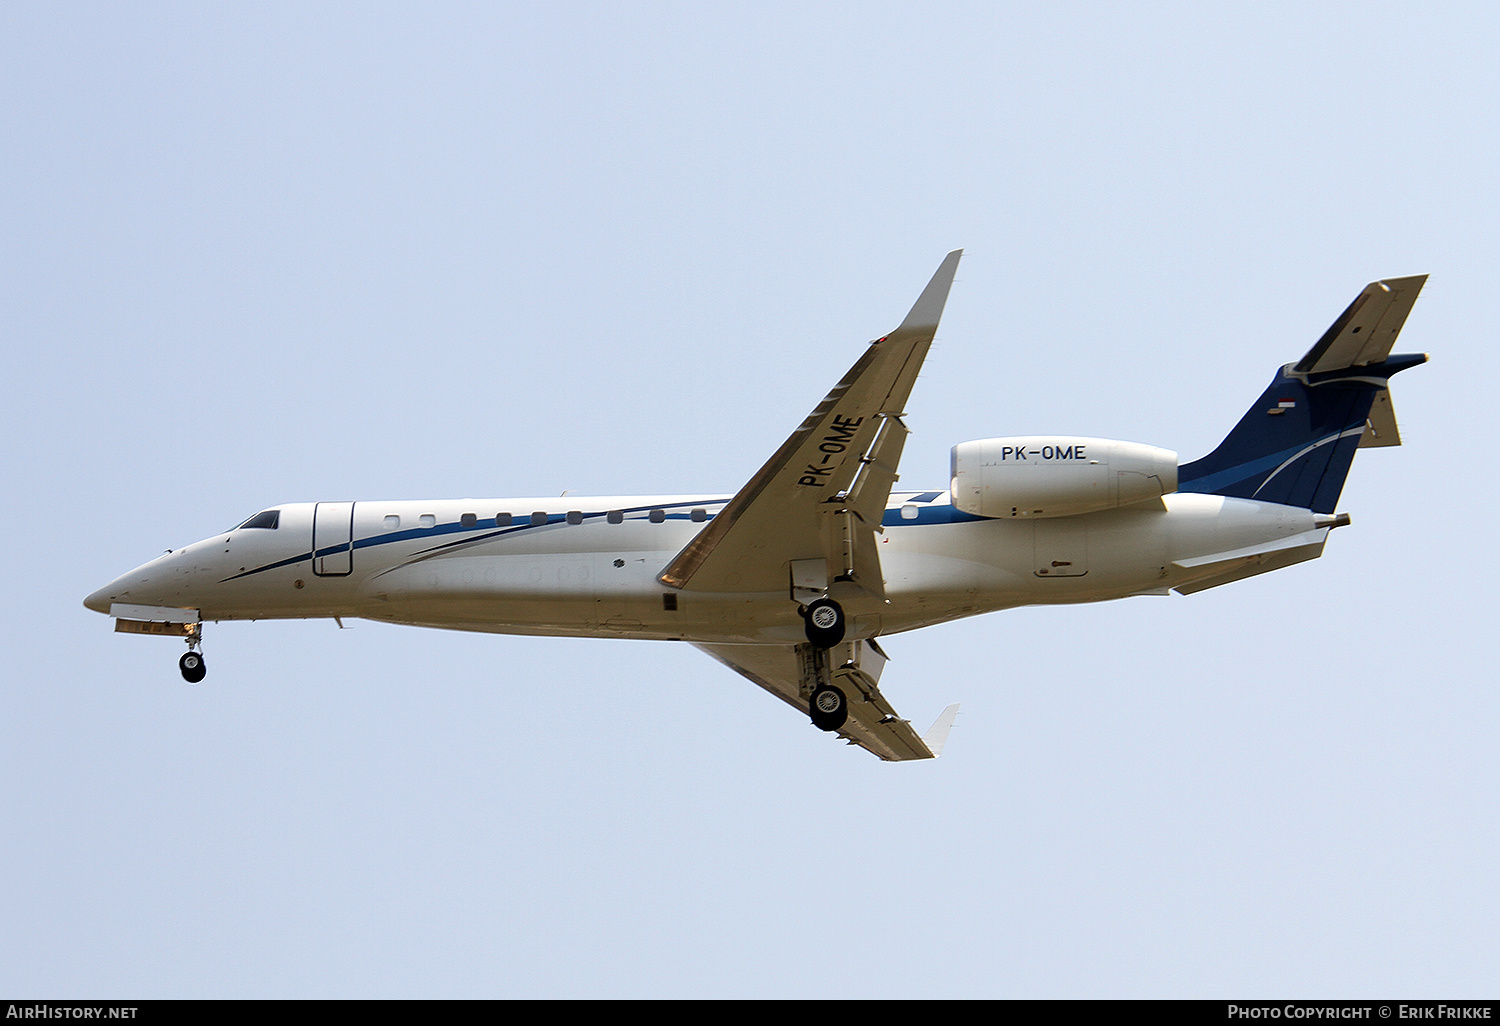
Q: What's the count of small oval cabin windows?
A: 10